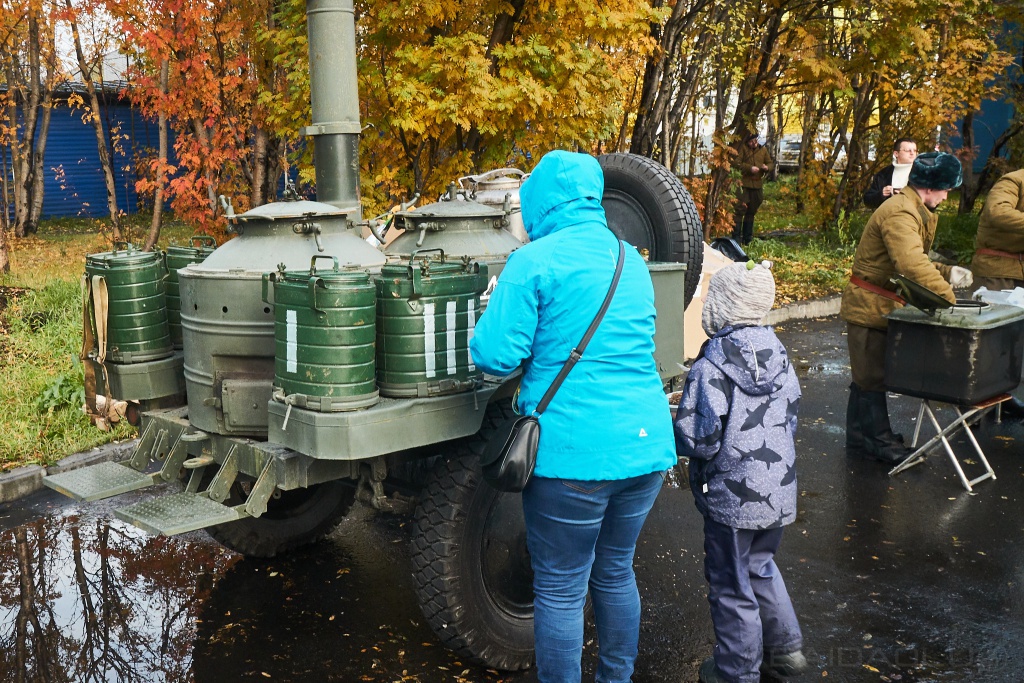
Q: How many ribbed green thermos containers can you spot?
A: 4